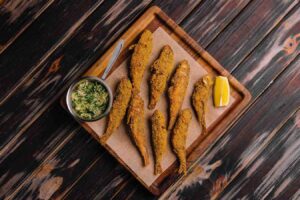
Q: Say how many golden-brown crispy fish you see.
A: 8